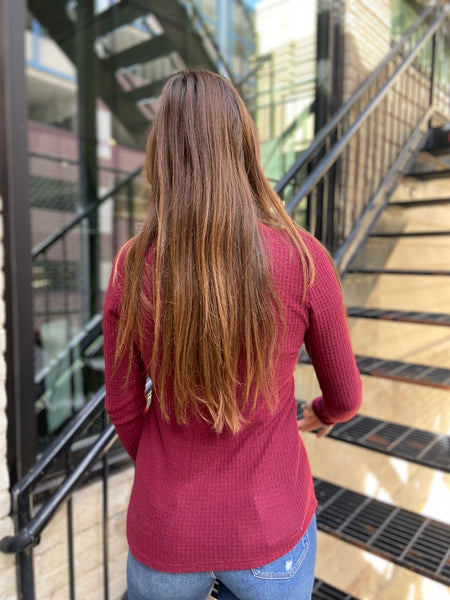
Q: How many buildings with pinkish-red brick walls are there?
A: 1